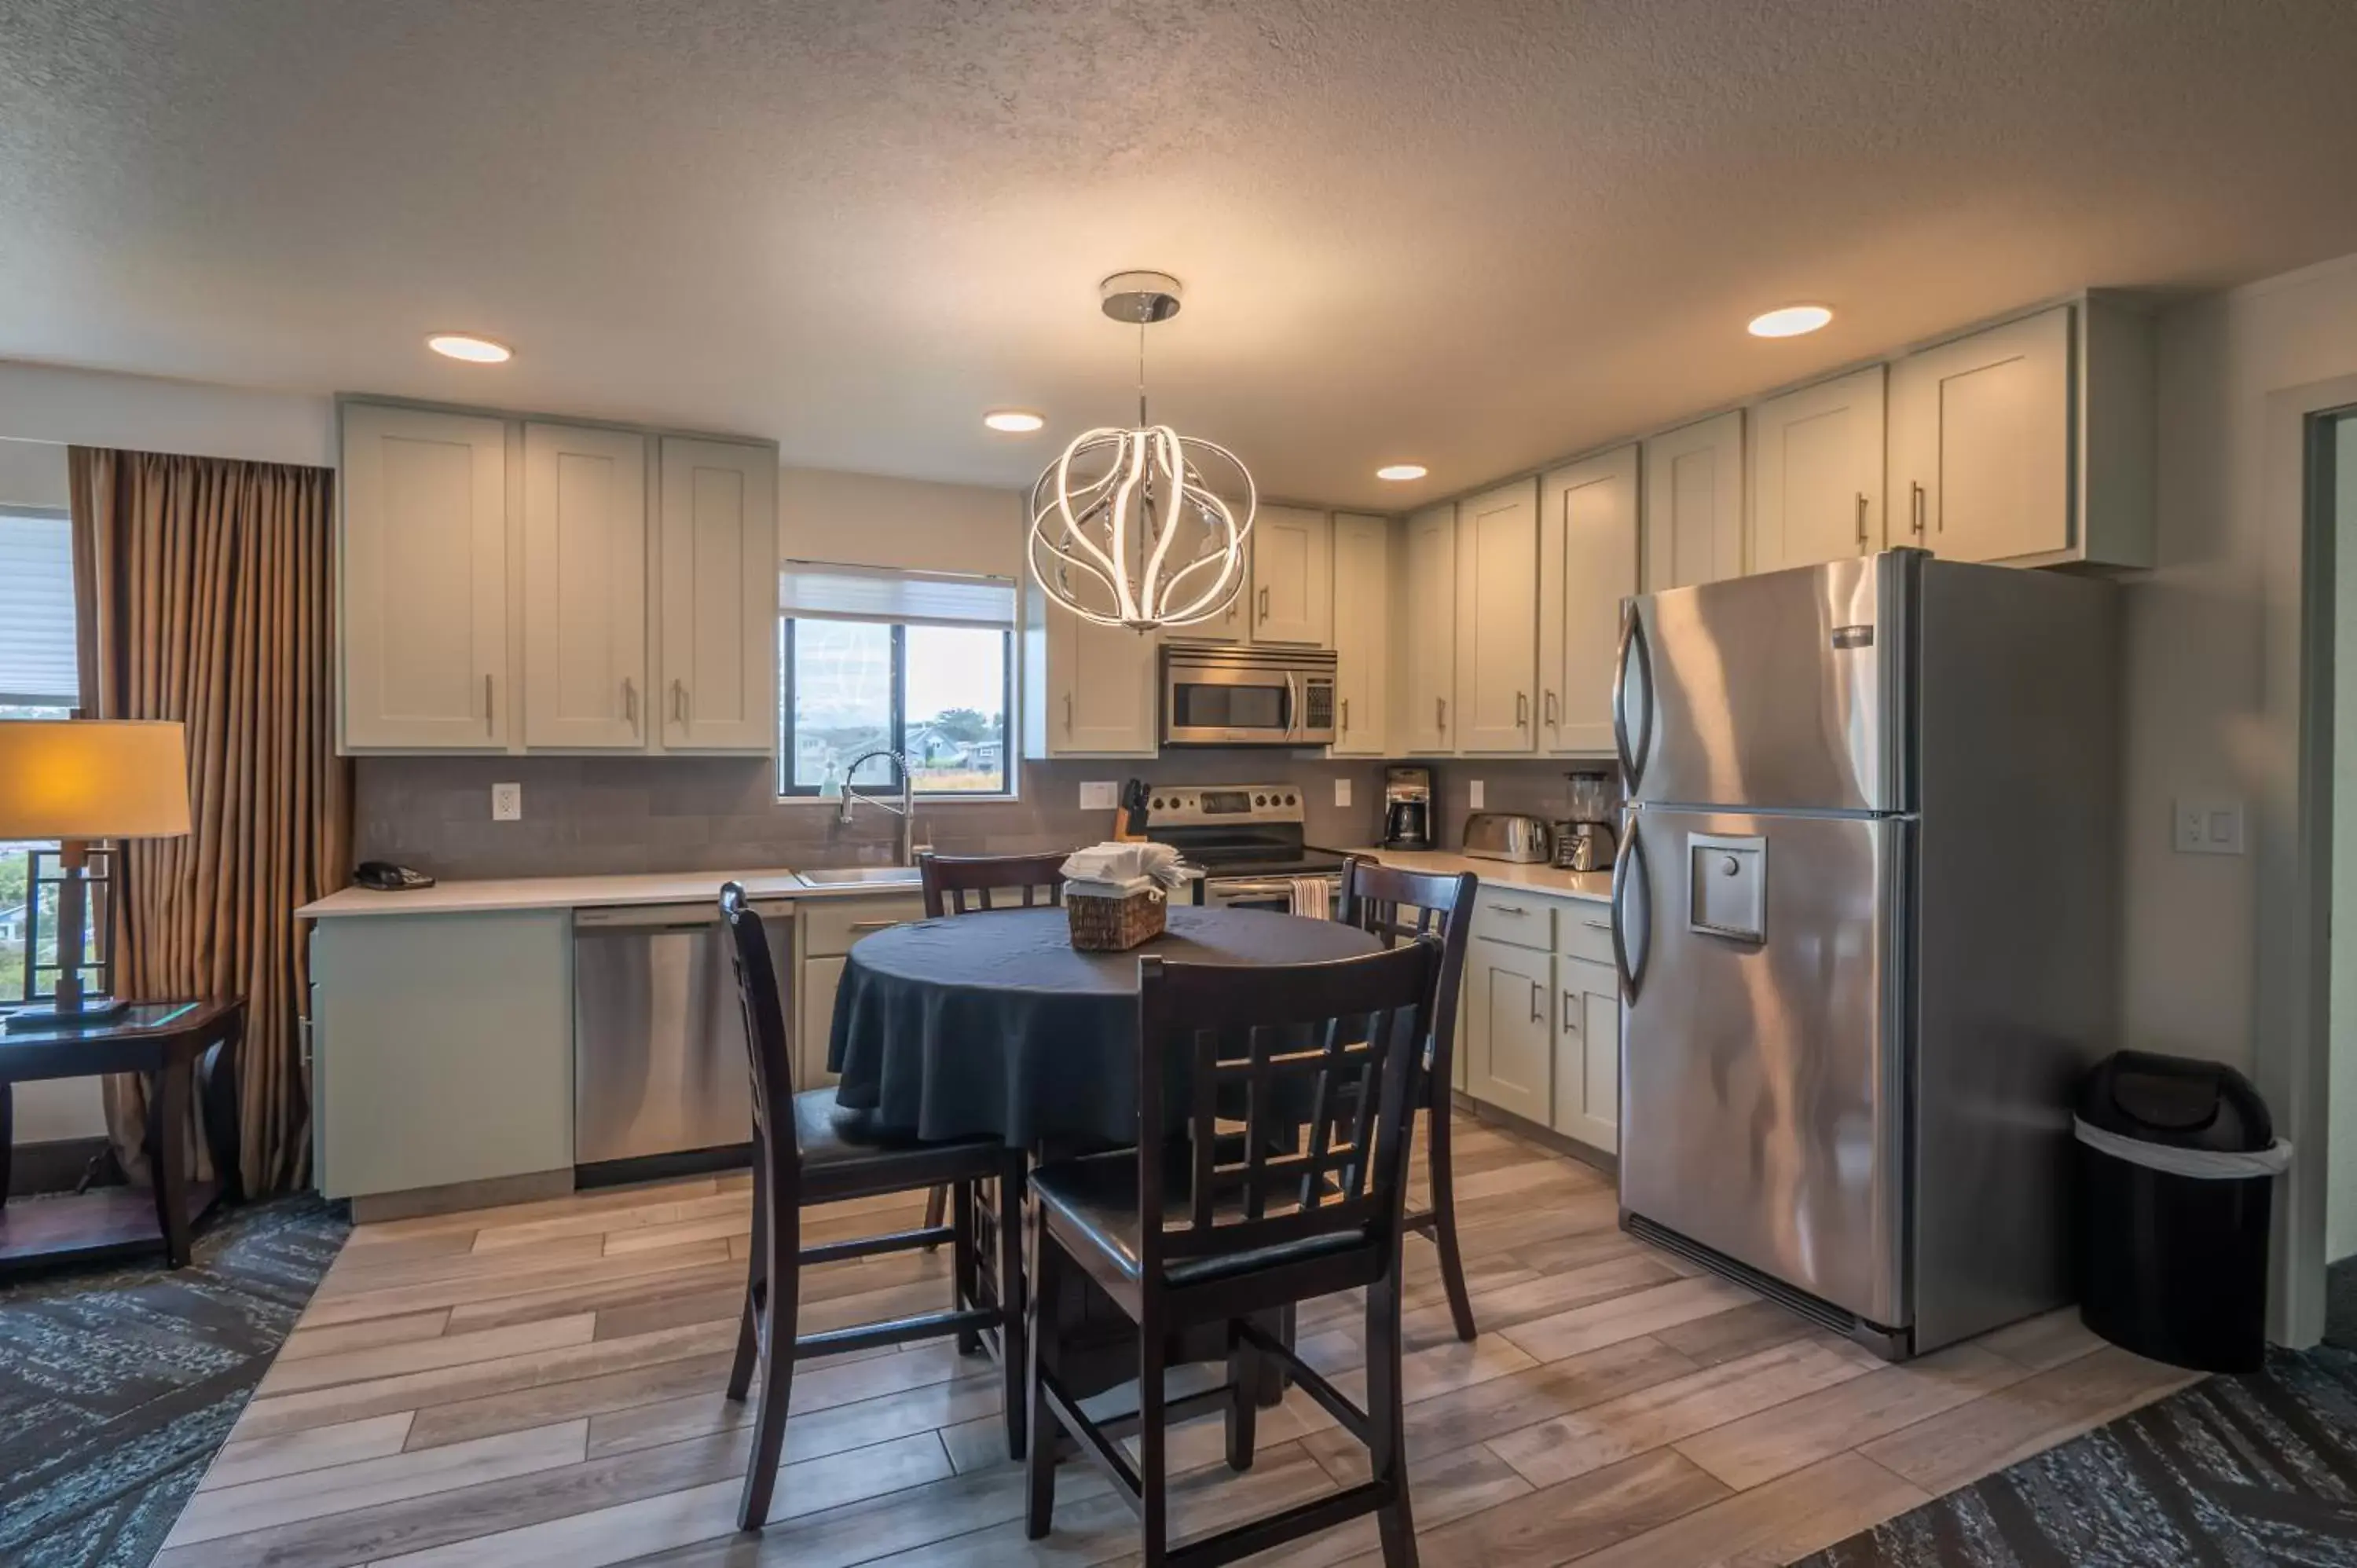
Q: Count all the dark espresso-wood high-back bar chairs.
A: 4